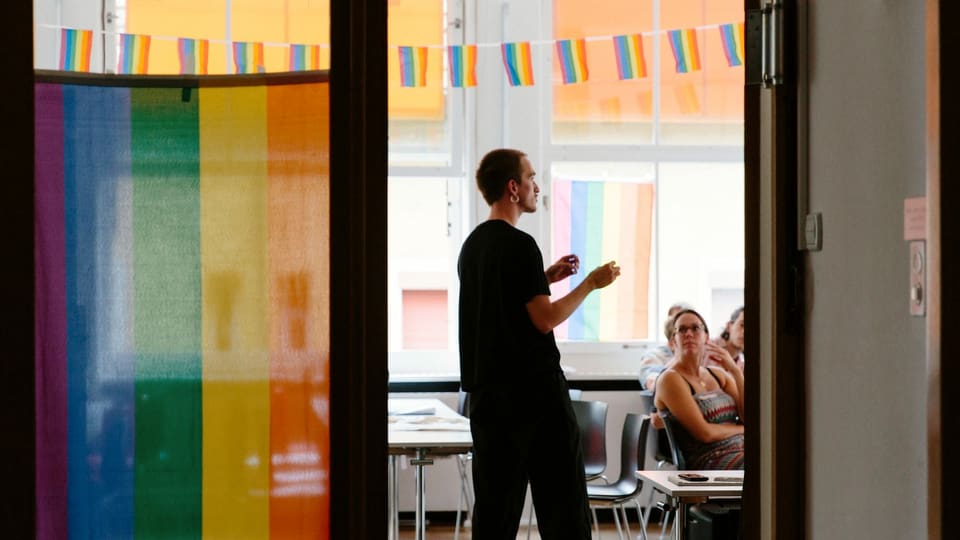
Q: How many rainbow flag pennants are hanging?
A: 12